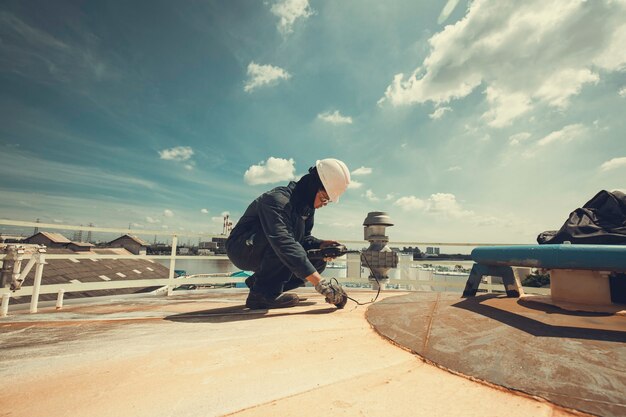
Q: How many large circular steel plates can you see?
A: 1